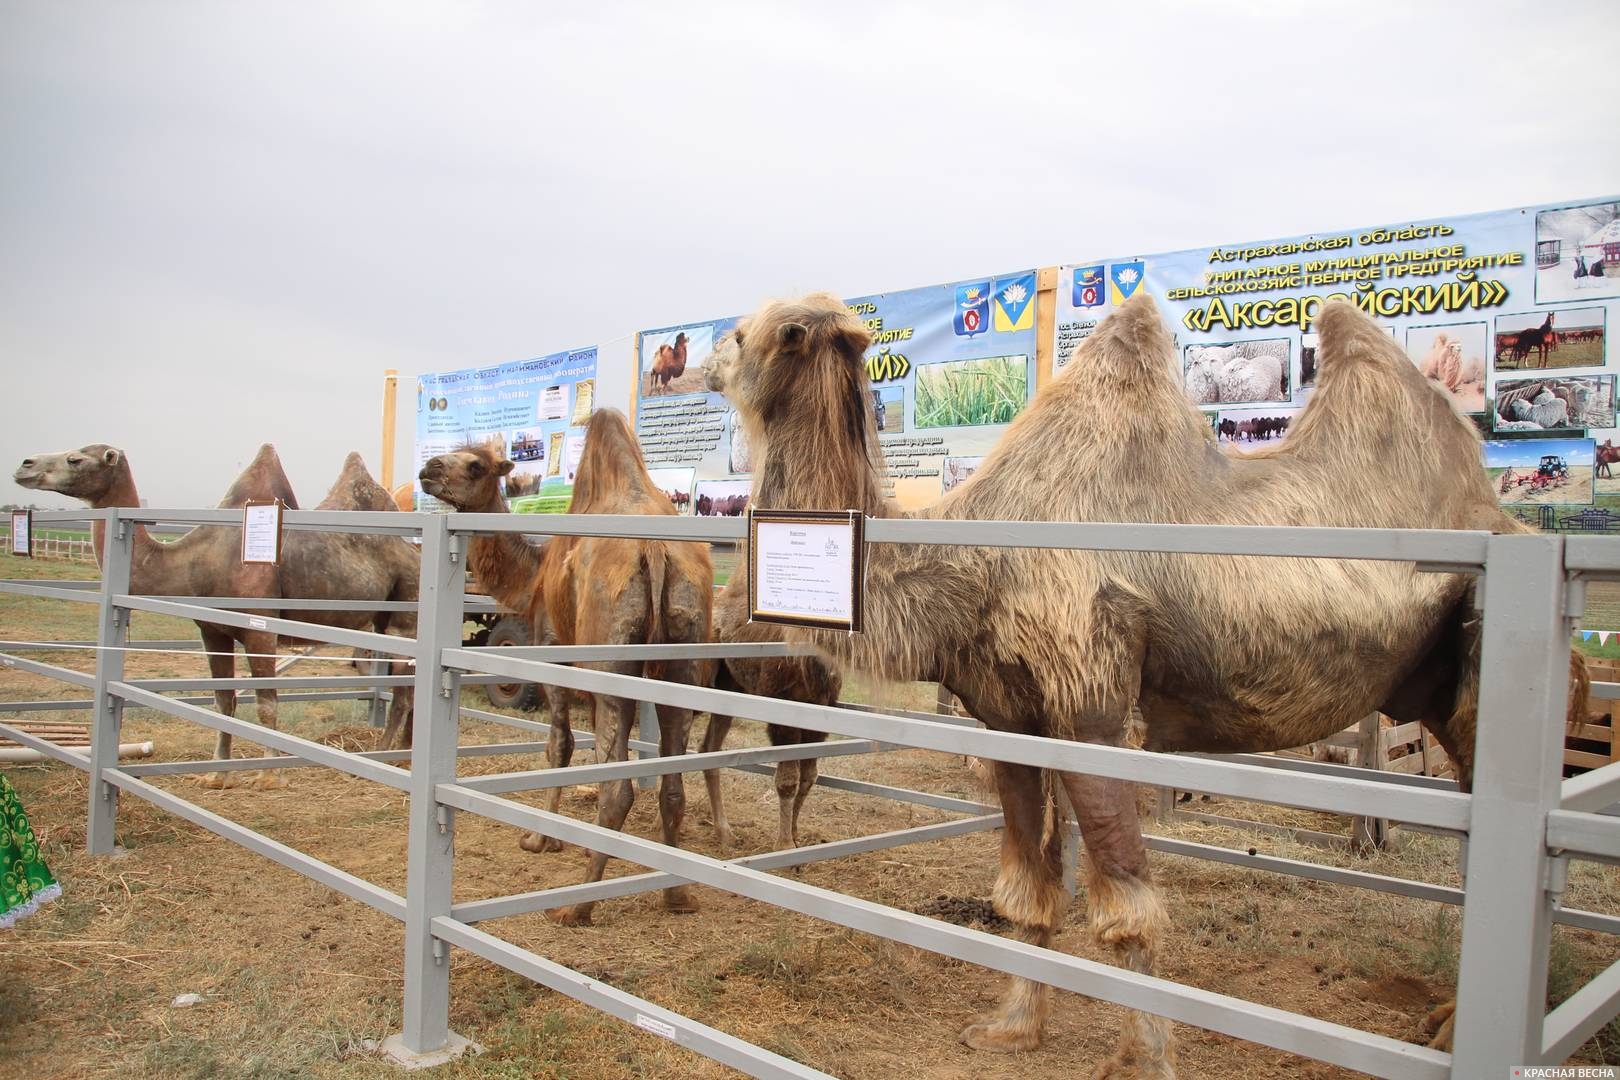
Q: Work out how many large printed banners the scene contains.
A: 3